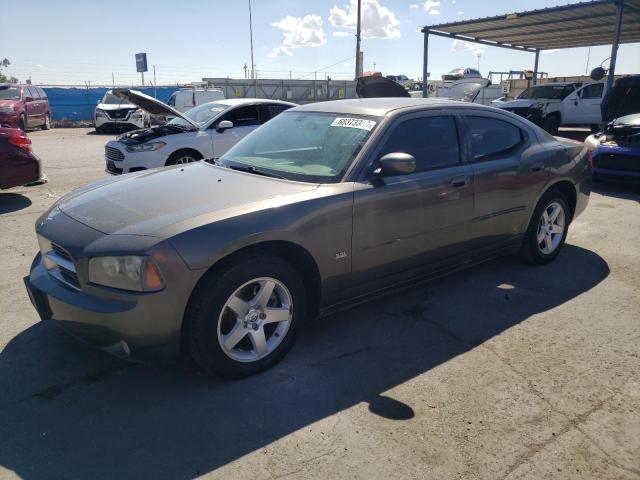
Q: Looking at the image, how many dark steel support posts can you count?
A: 3